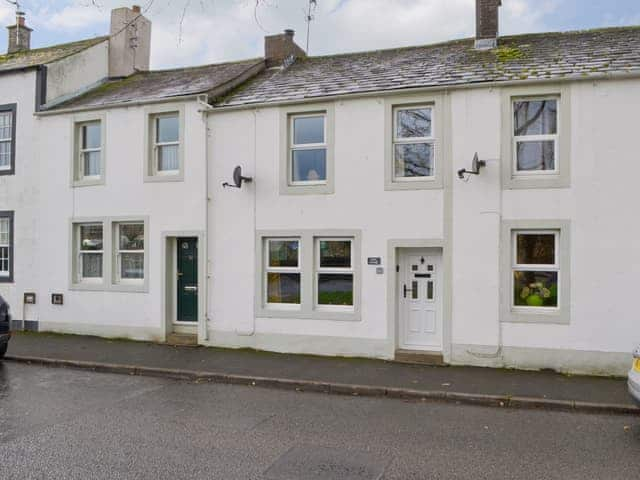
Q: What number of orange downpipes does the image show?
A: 0